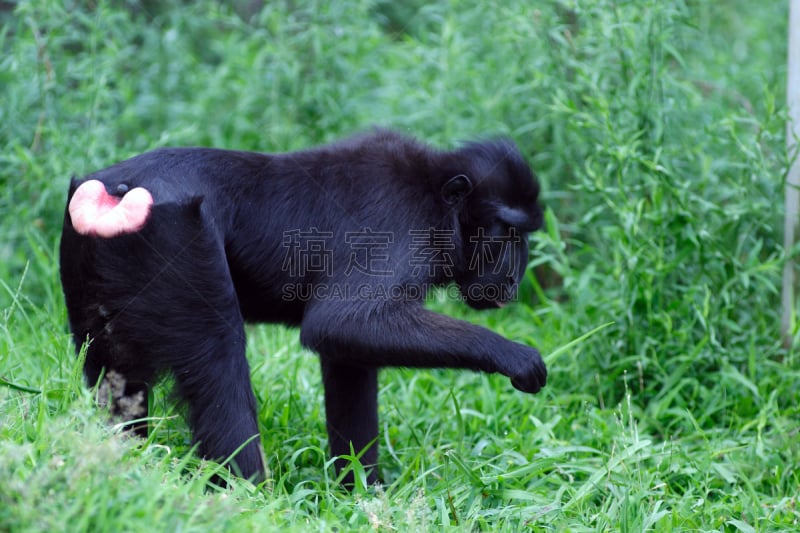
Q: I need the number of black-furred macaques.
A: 1